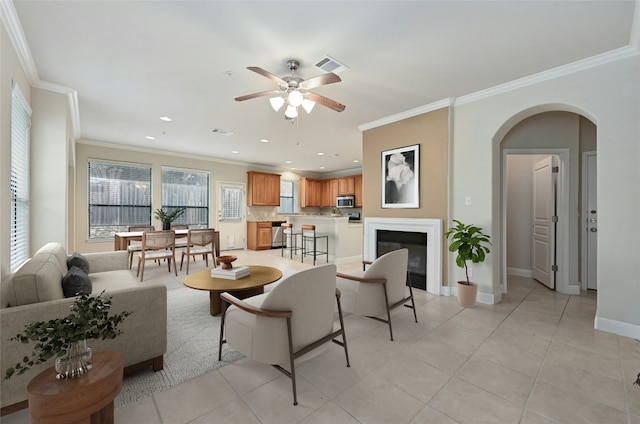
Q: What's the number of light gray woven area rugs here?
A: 1